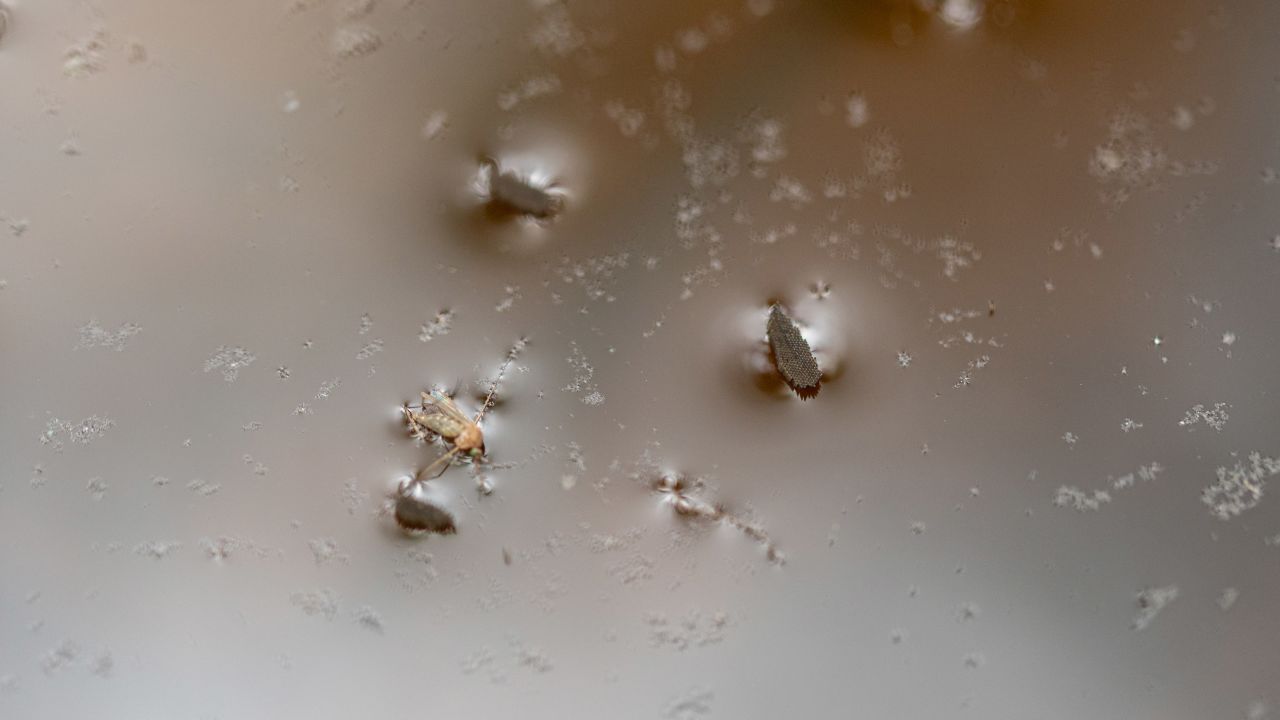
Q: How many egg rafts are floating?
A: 3